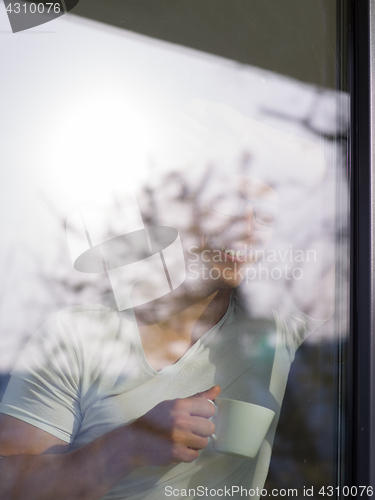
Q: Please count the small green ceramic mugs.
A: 1